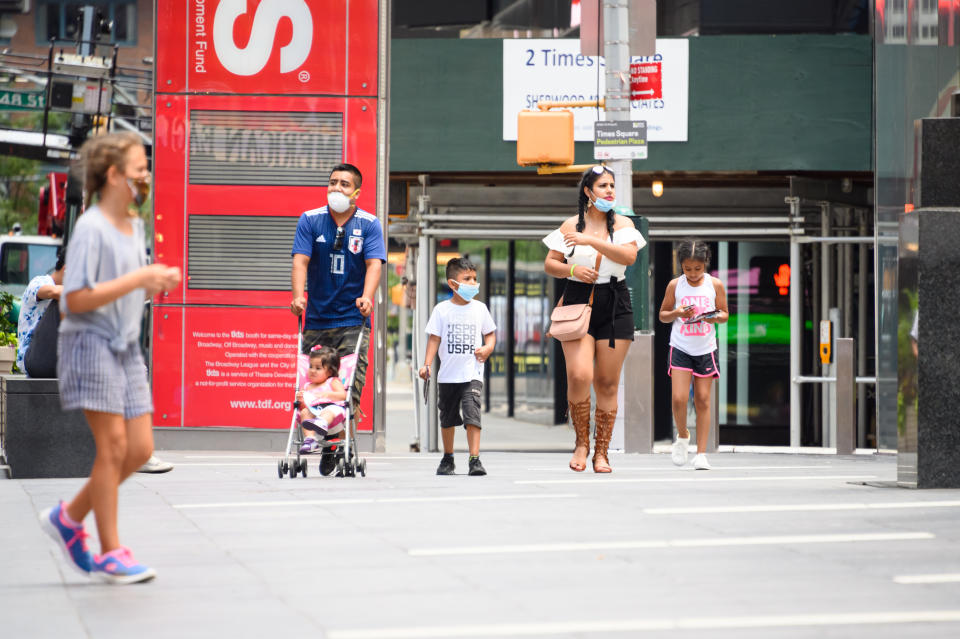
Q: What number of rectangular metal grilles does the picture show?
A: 2